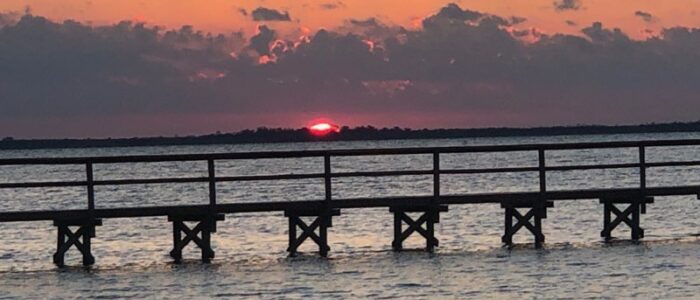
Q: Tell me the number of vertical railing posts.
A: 6